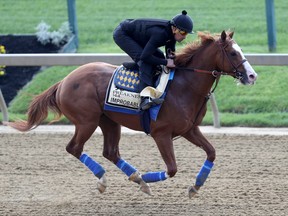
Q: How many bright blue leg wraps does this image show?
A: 4